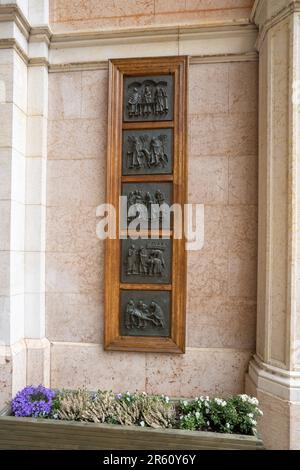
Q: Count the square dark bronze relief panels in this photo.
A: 5